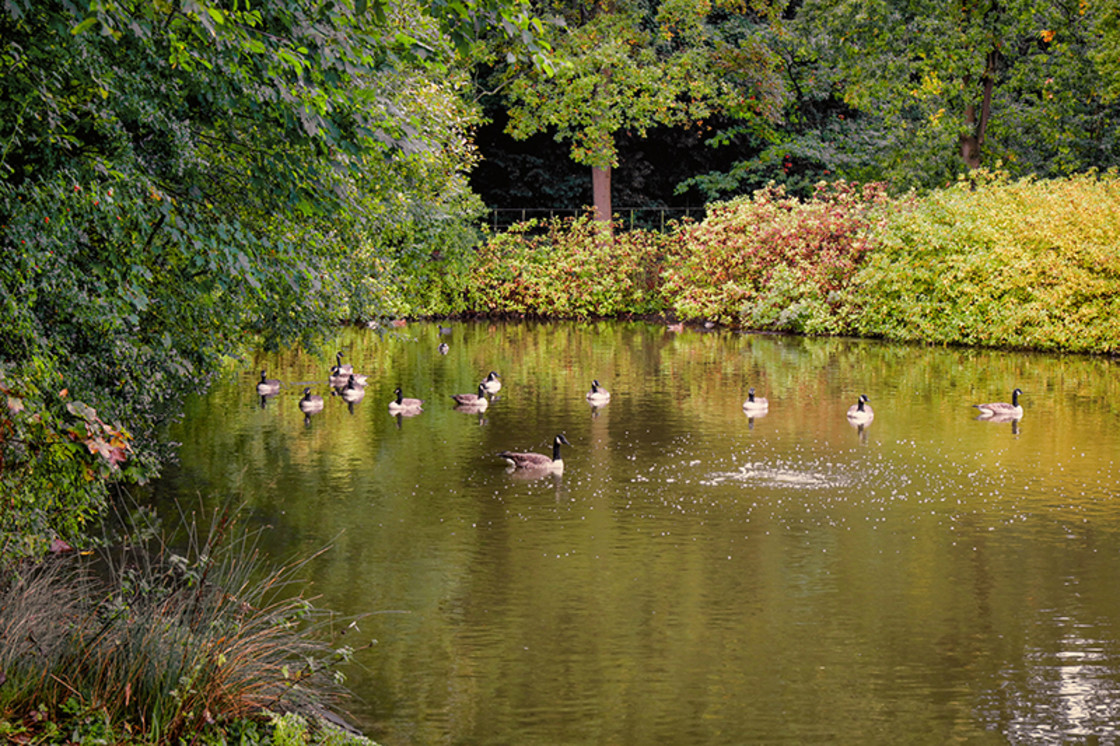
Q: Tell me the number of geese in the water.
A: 13